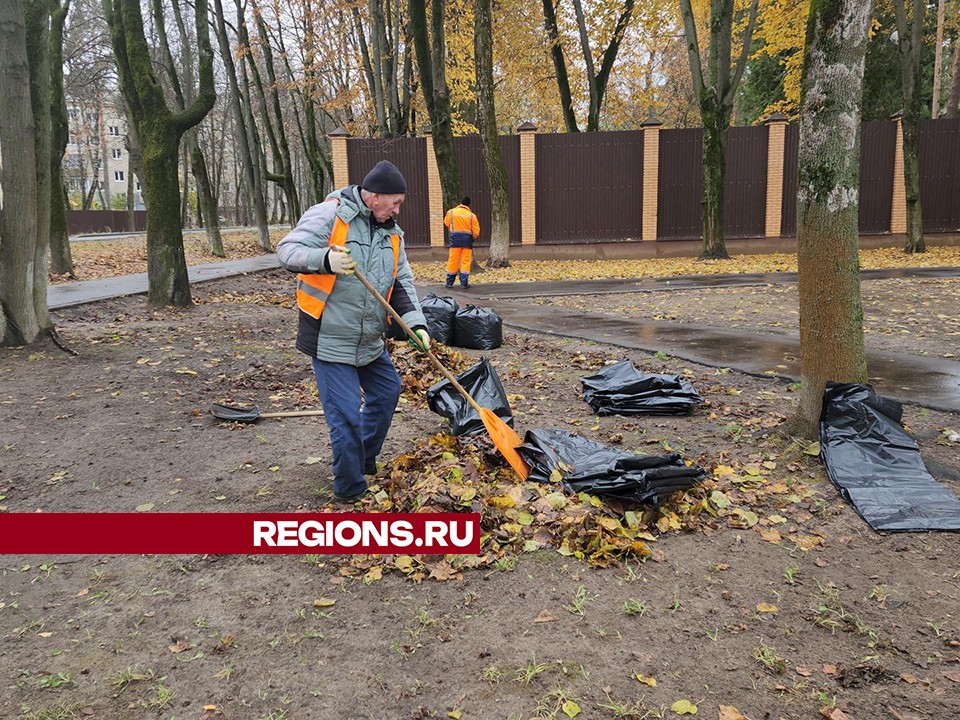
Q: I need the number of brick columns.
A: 6